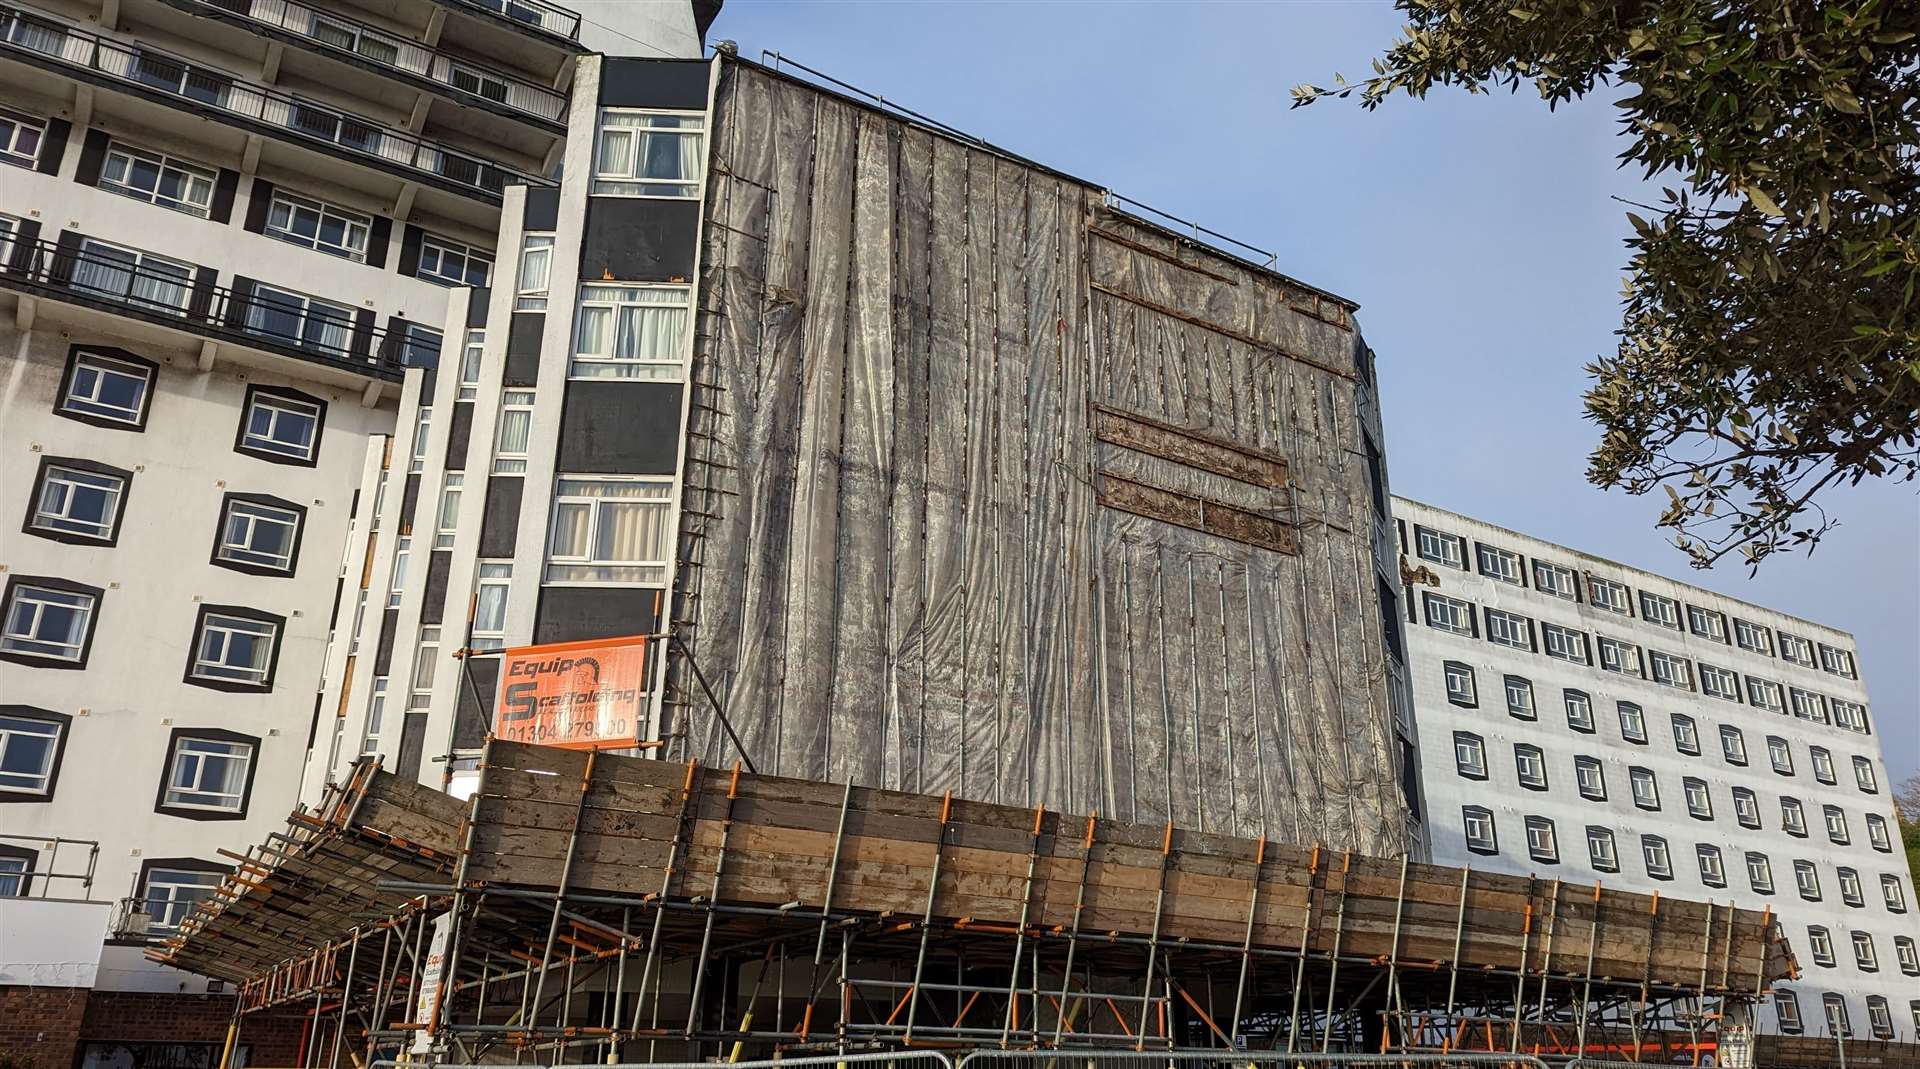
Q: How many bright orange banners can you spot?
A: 1